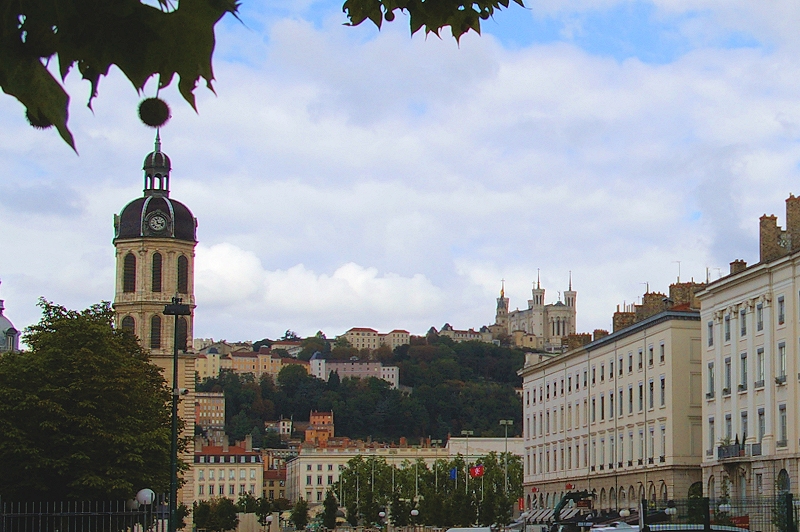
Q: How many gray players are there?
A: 0